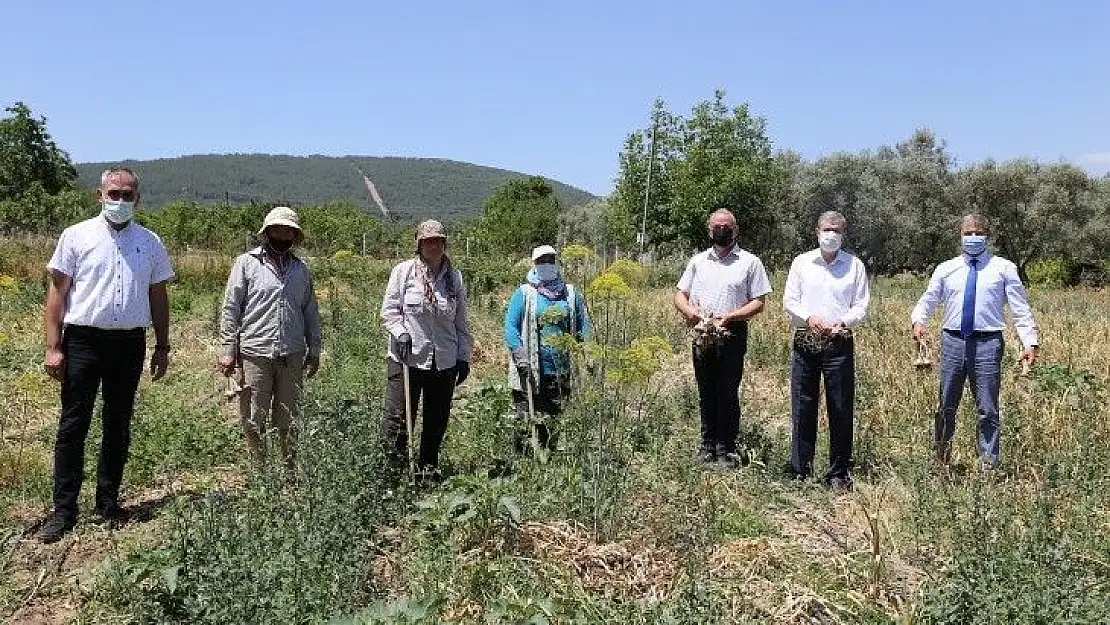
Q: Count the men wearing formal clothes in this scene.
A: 4